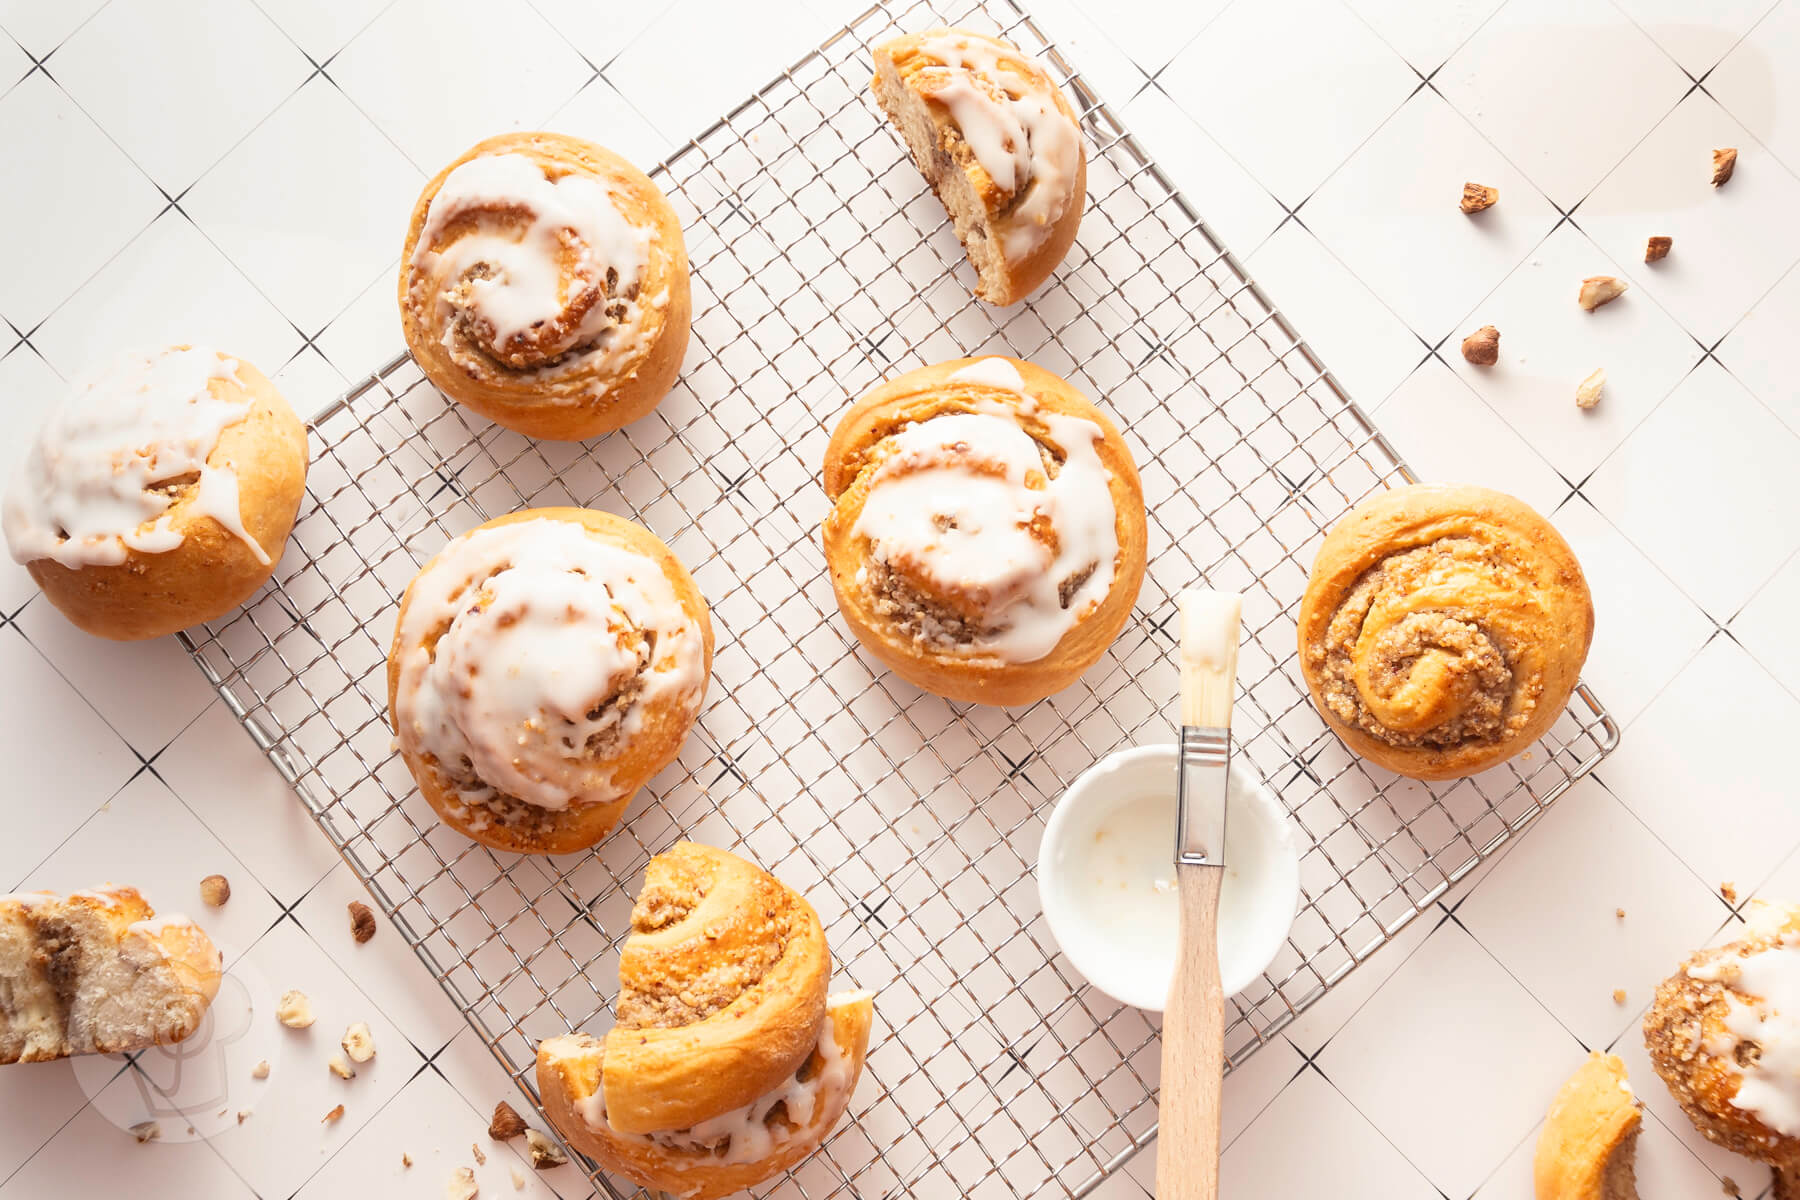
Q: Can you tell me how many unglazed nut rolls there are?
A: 2